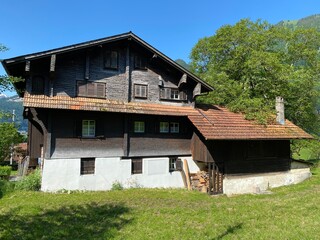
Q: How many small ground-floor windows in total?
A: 3